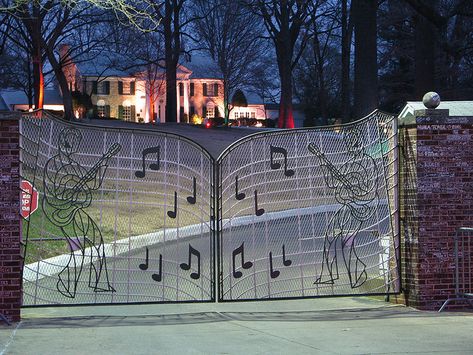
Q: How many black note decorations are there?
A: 12